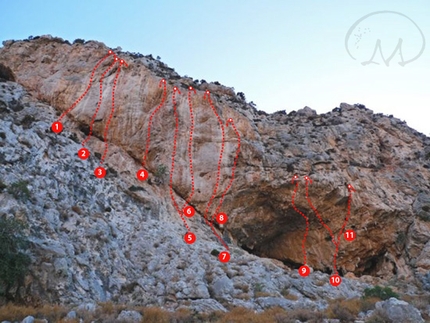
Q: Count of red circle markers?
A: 11